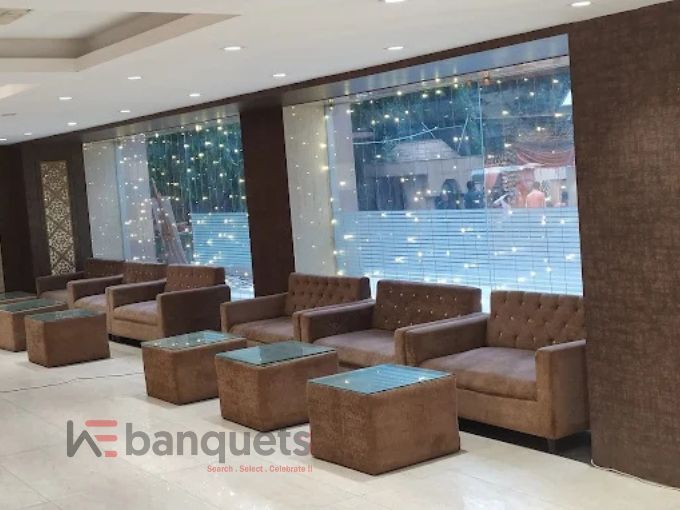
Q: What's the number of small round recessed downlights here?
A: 12